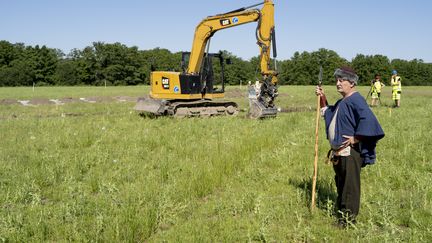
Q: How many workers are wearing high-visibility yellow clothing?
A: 2